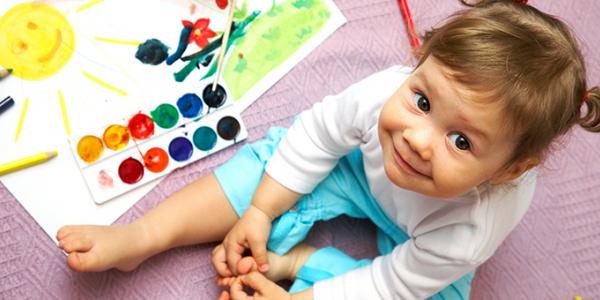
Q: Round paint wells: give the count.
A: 12